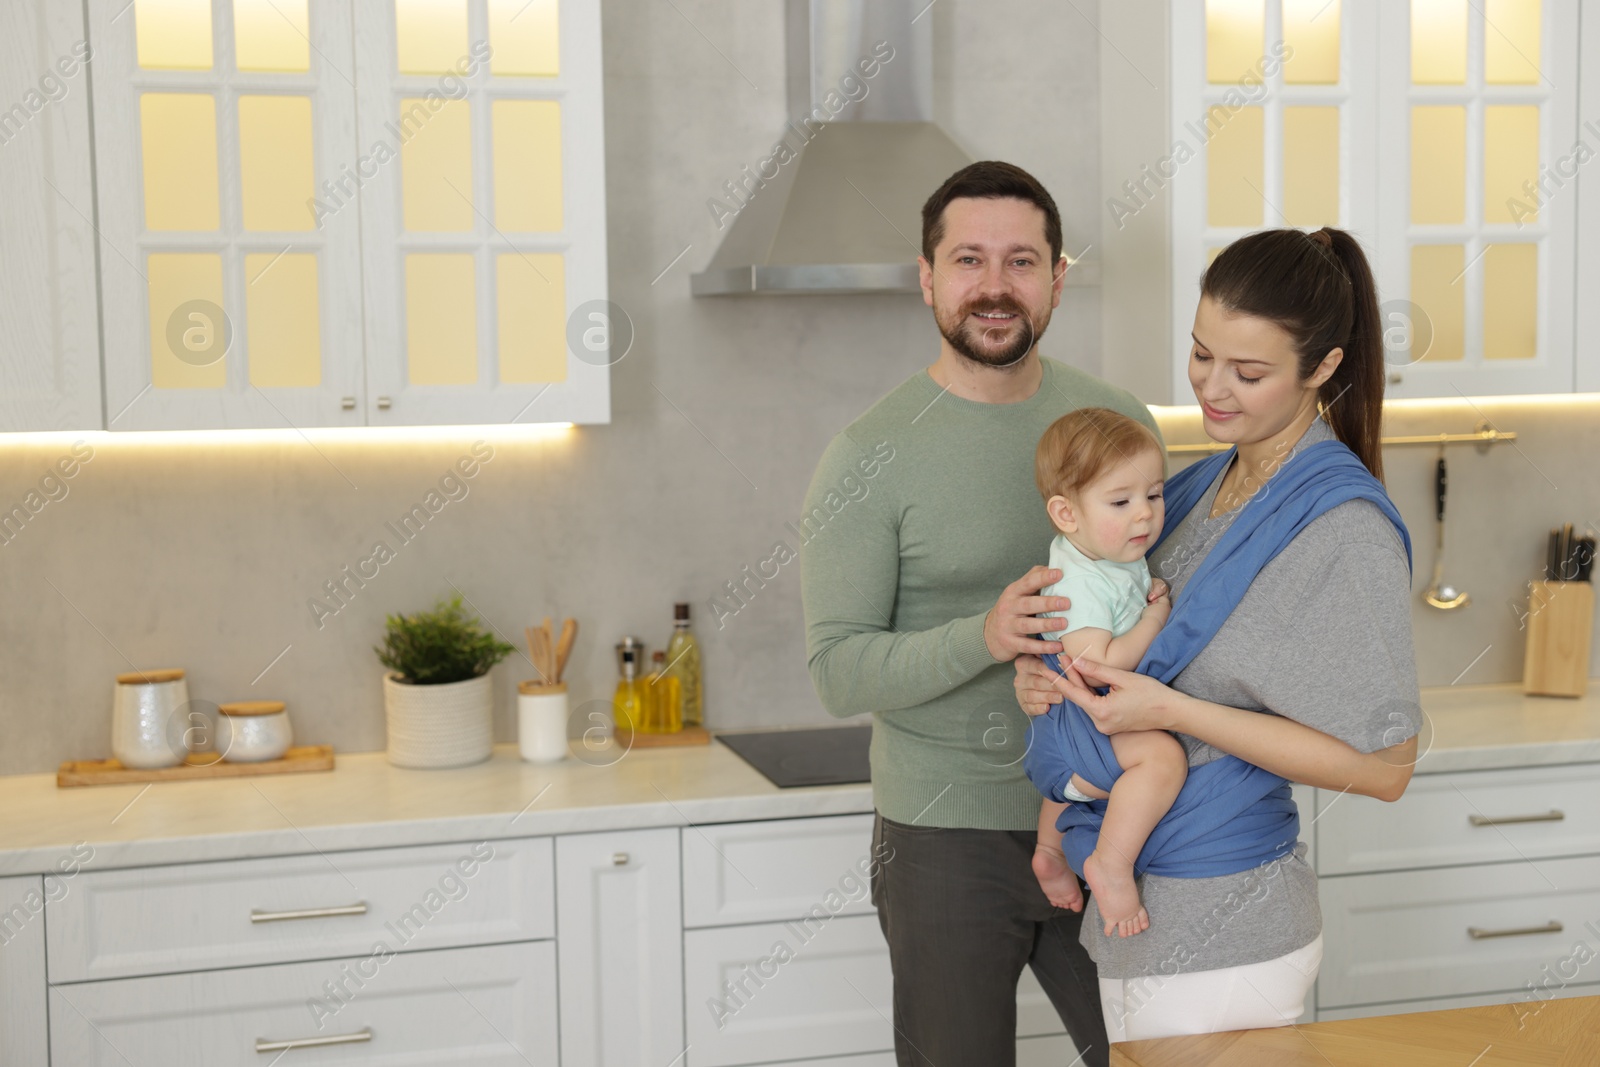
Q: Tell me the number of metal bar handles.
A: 4